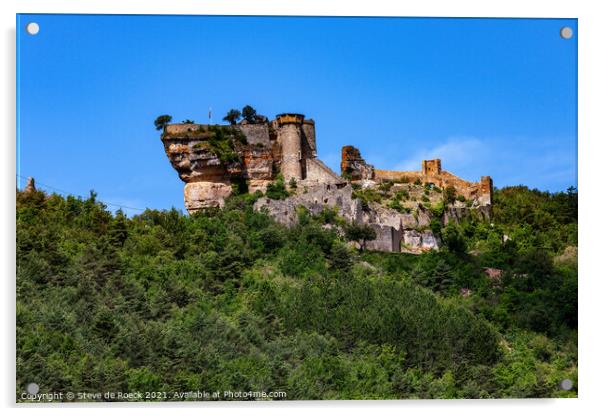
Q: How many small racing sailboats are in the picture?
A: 0